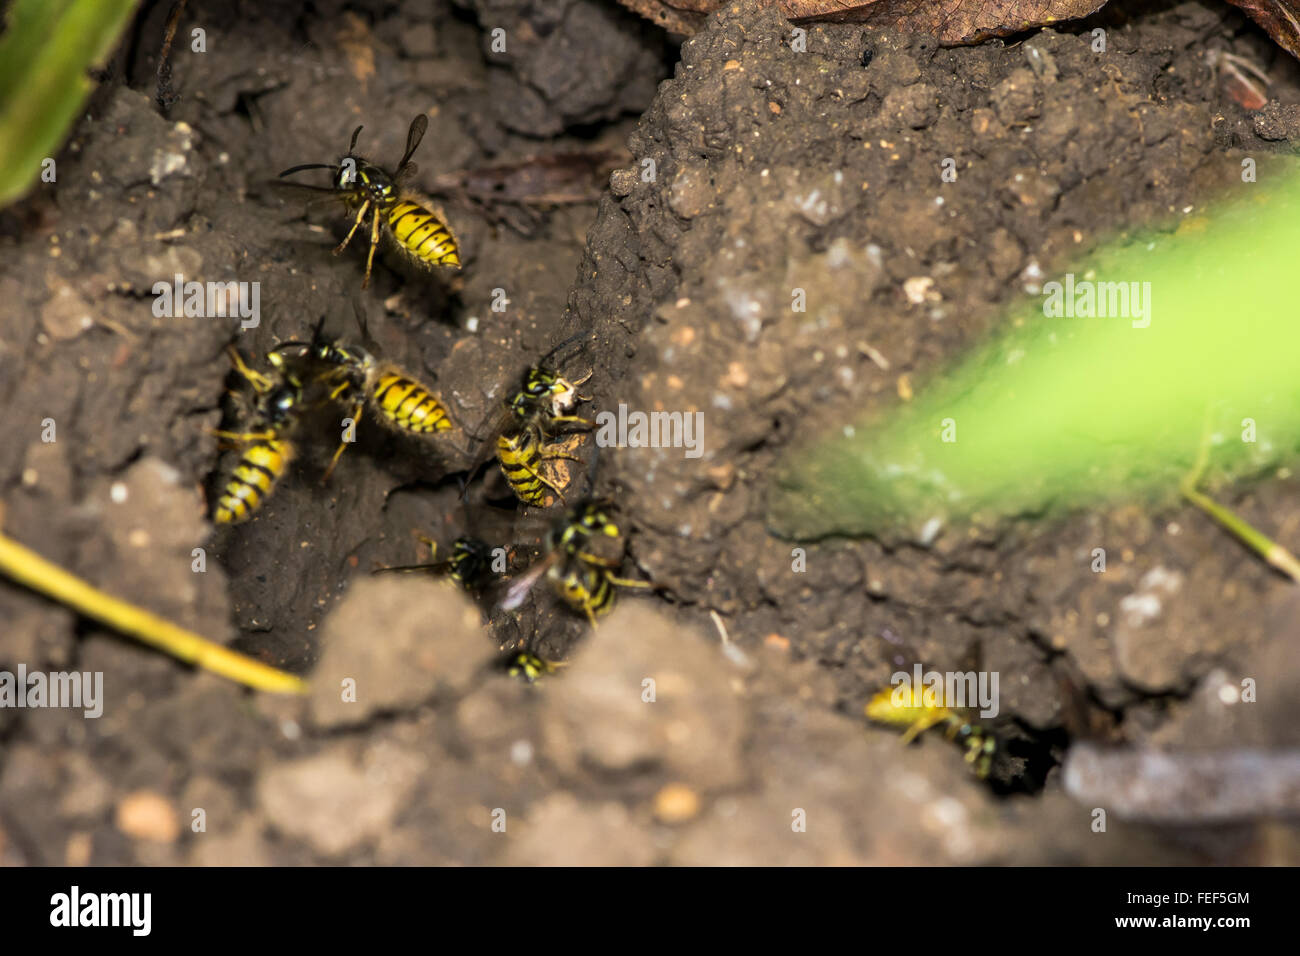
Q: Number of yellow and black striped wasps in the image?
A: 8